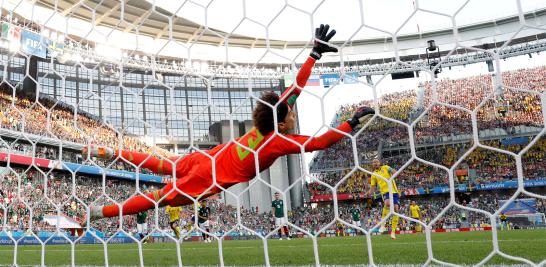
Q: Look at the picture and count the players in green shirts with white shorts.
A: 4